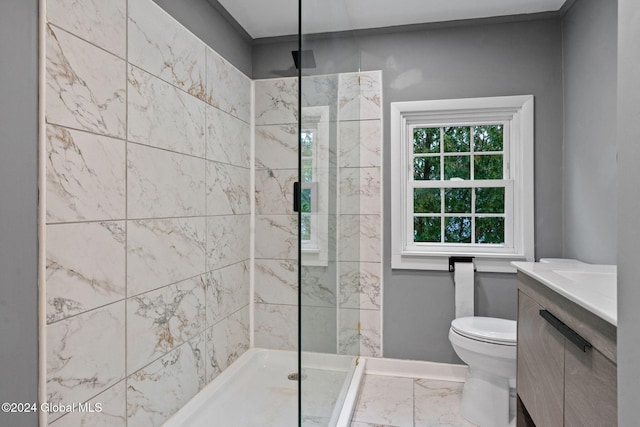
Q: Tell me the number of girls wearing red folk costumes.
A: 0